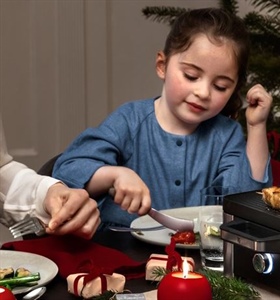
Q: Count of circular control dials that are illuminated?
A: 1